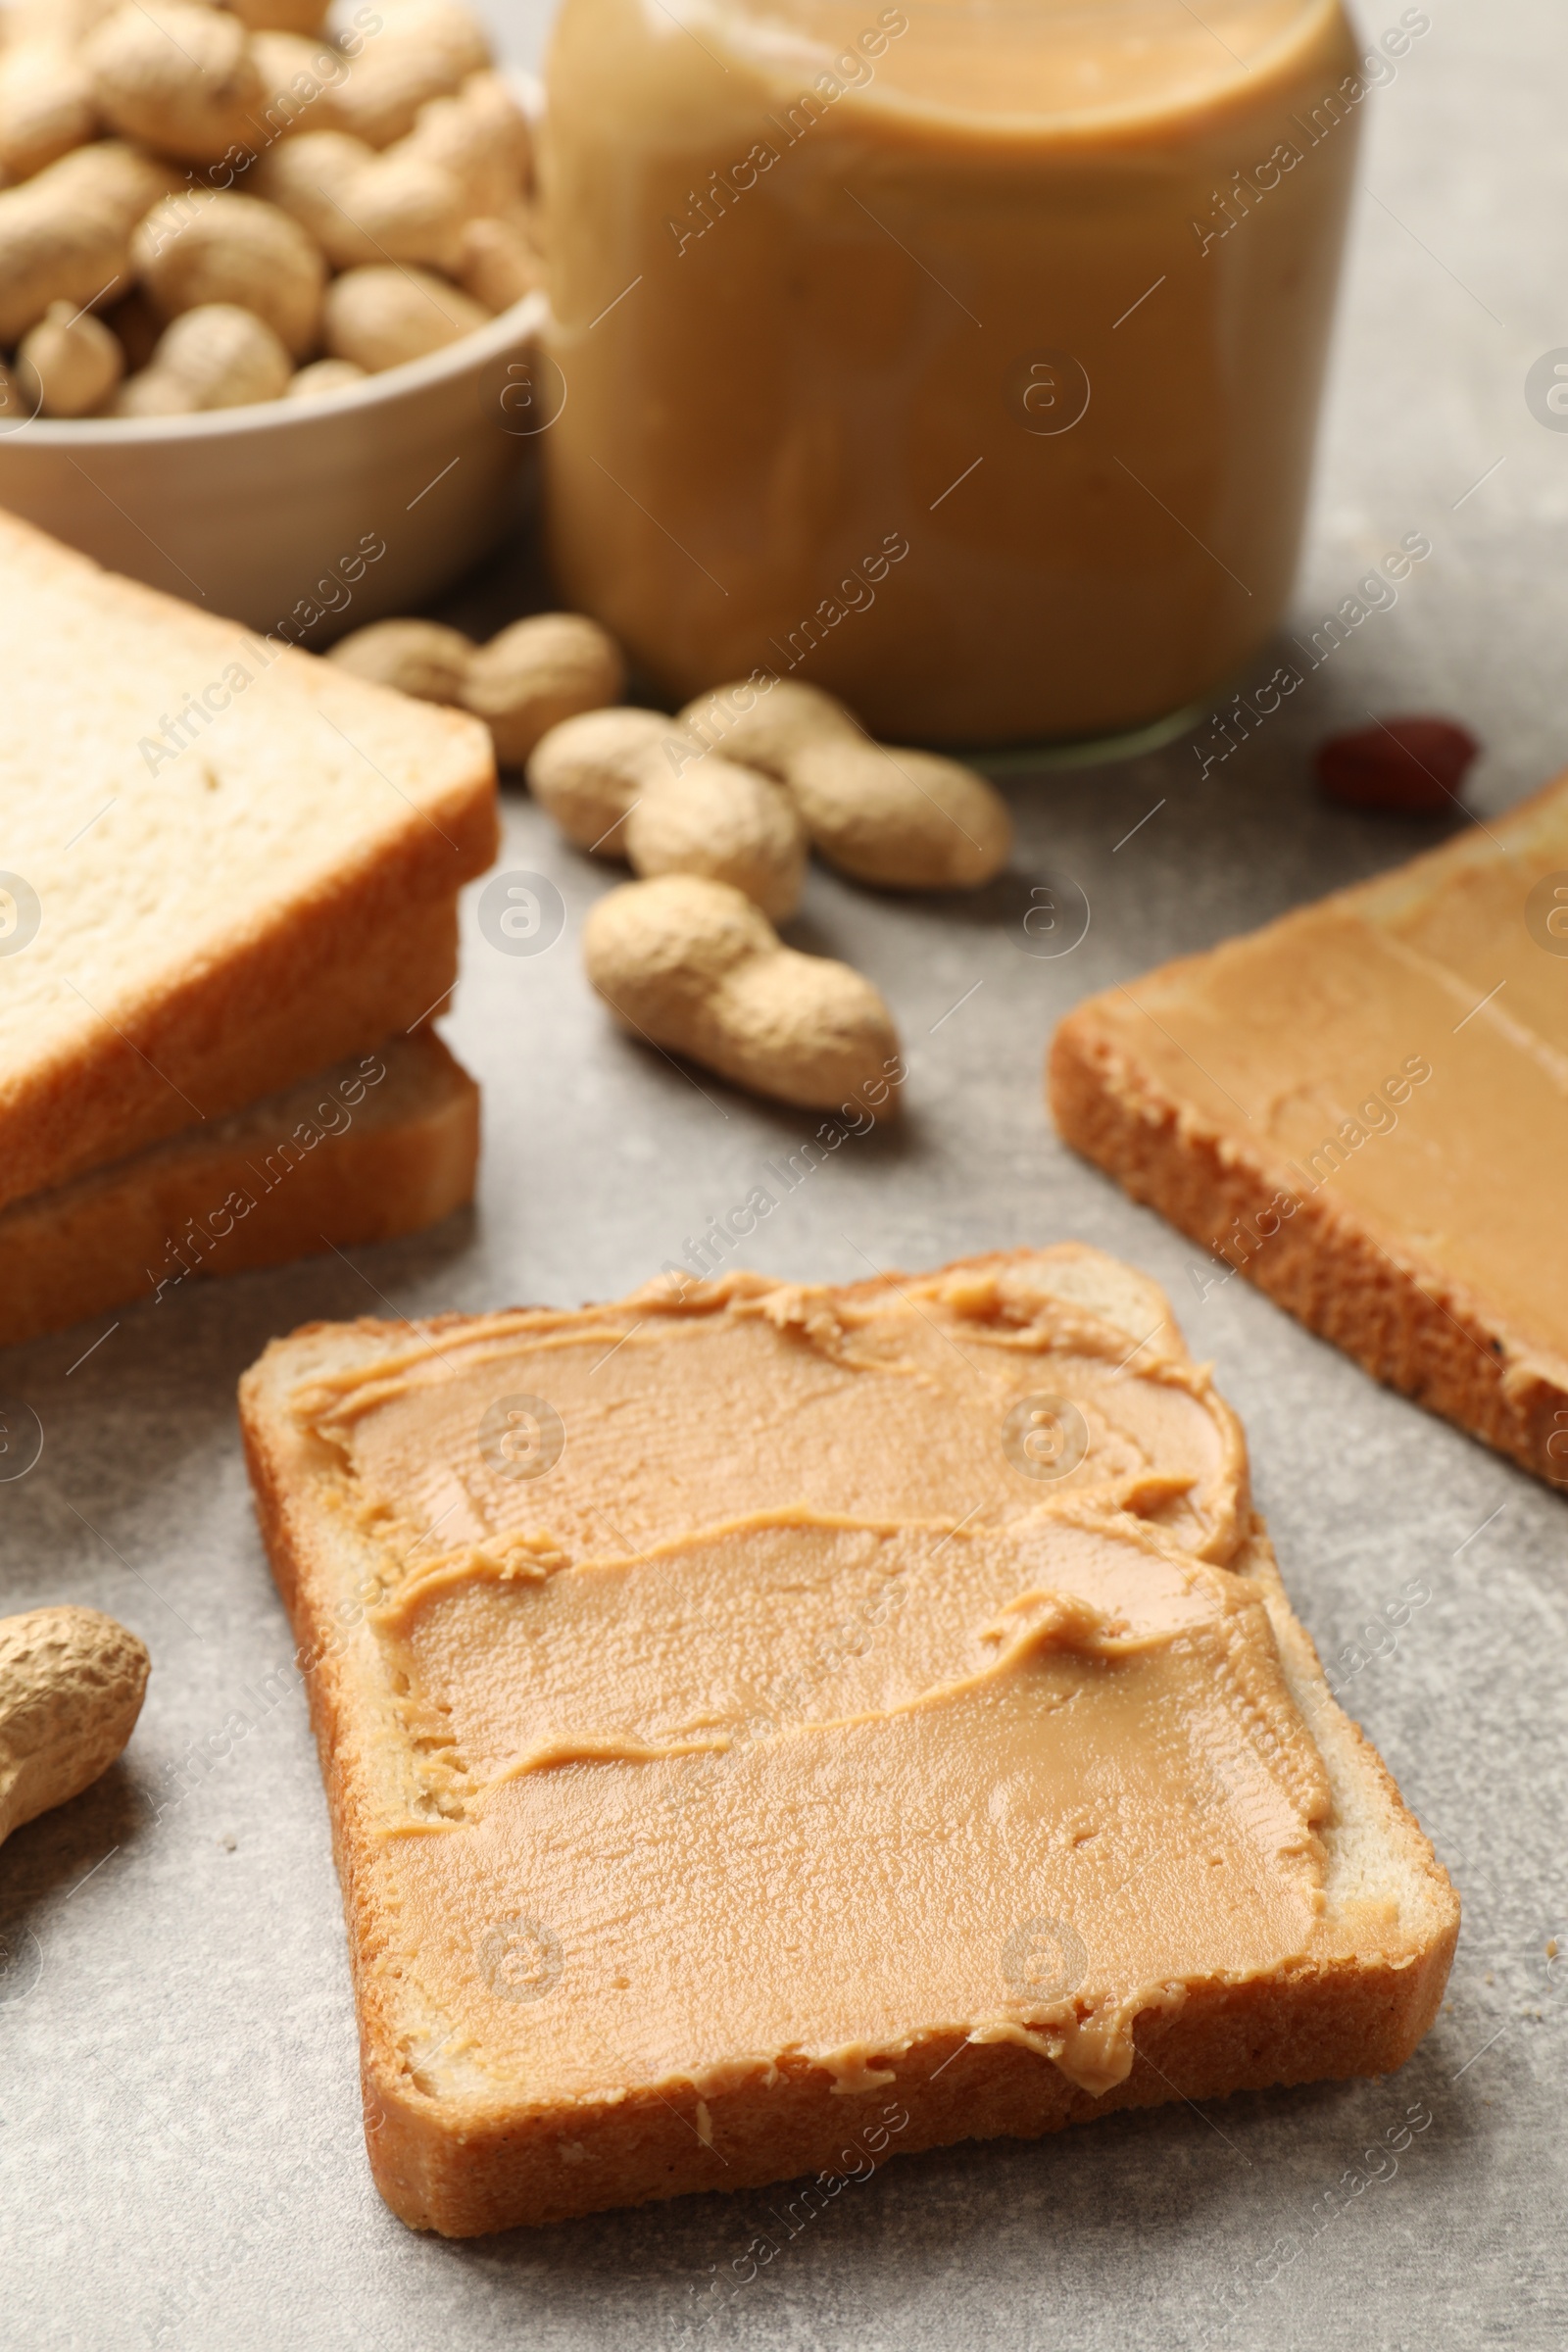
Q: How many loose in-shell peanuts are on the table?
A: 5